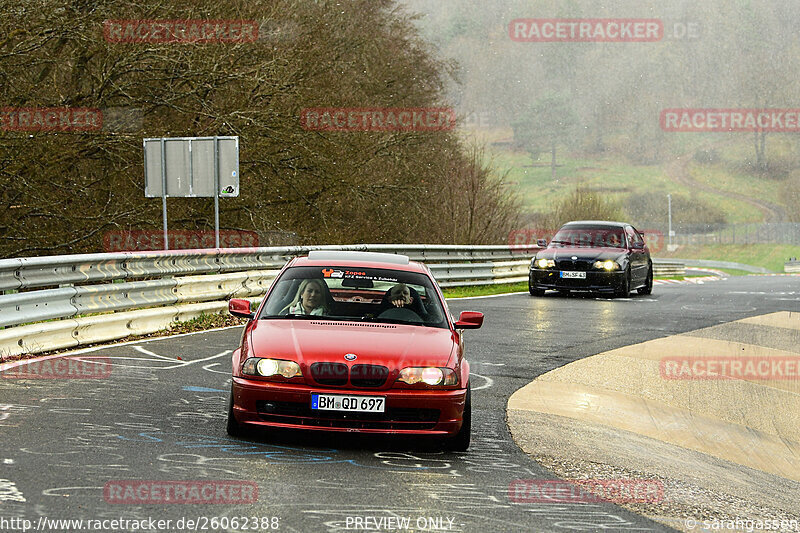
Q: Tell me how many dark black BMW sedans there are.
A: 1